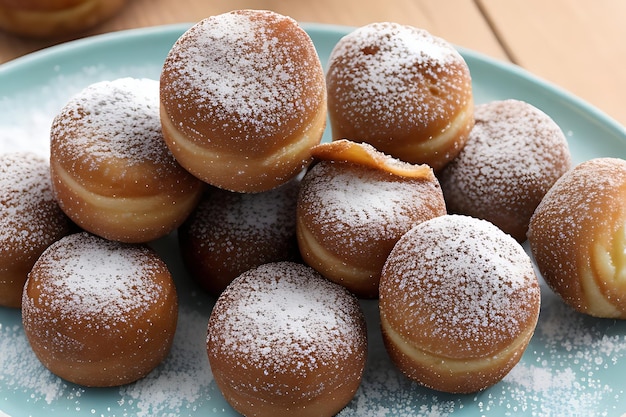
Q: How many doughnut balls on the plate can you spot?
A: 11